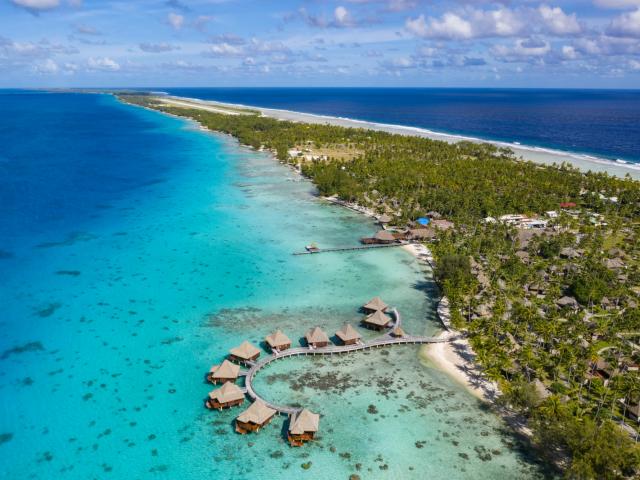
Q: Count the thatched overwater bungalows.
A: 10